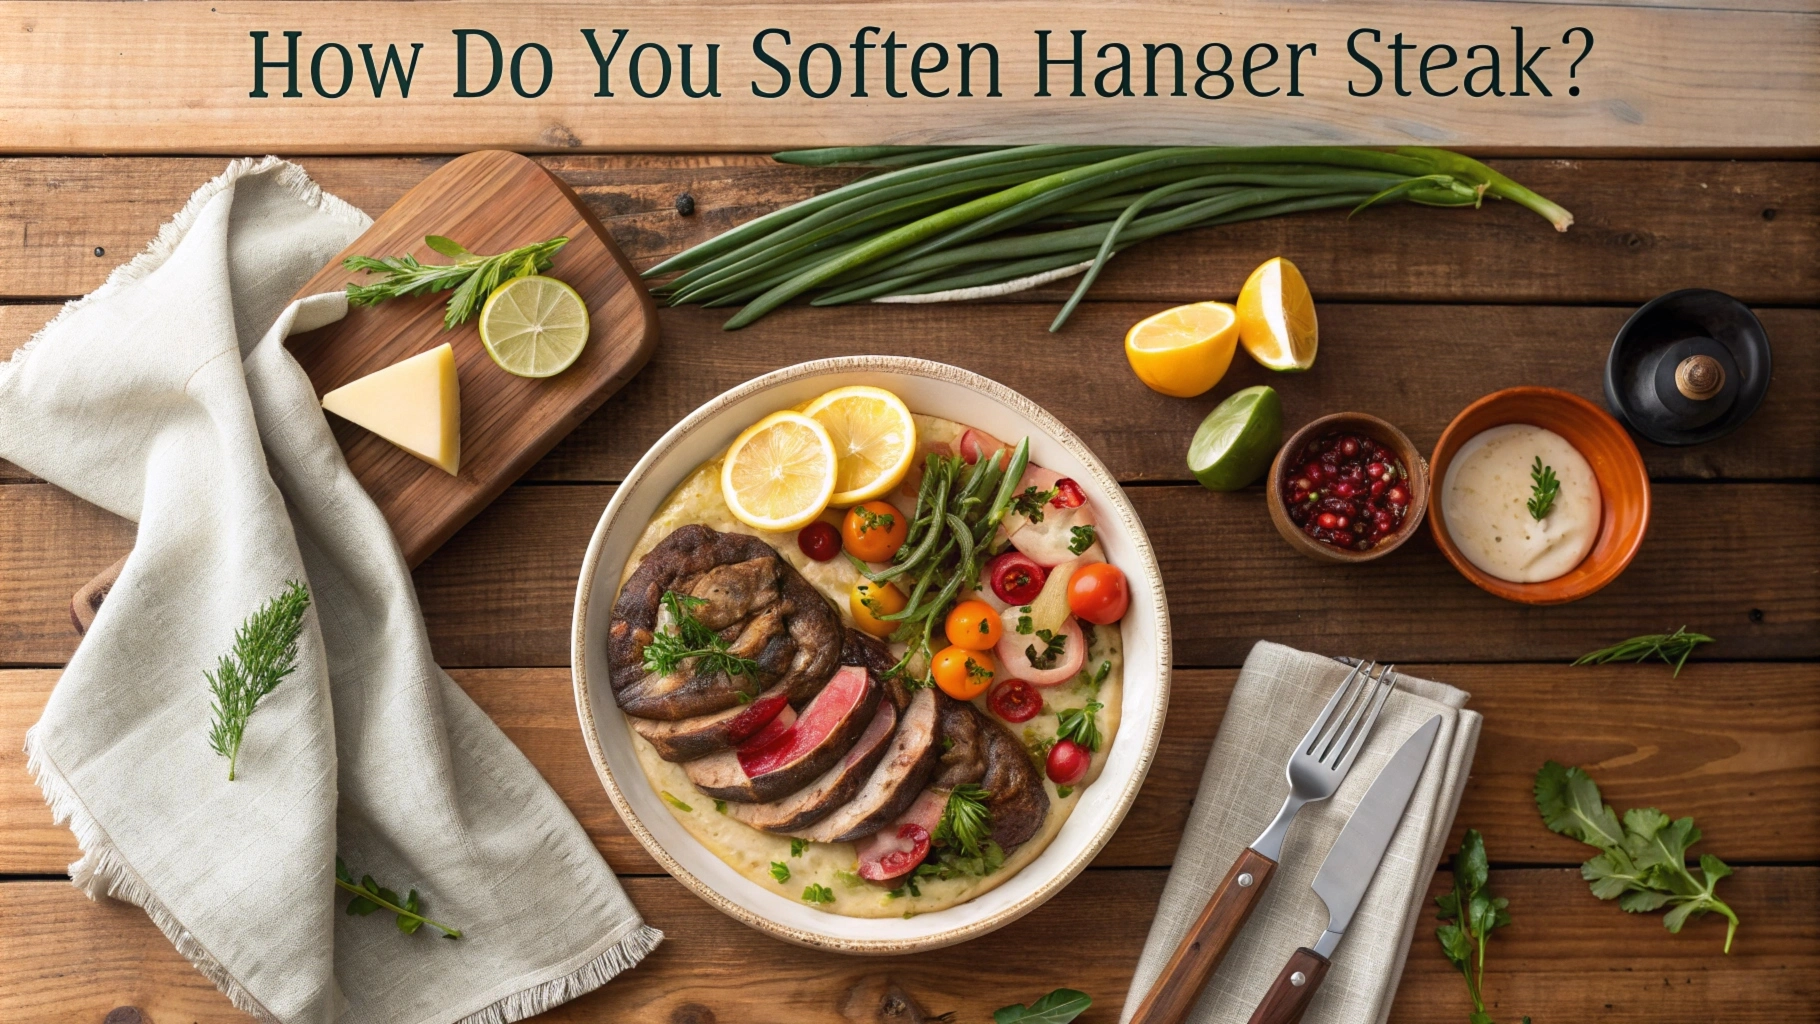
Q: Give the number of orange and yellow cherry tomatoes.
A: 4